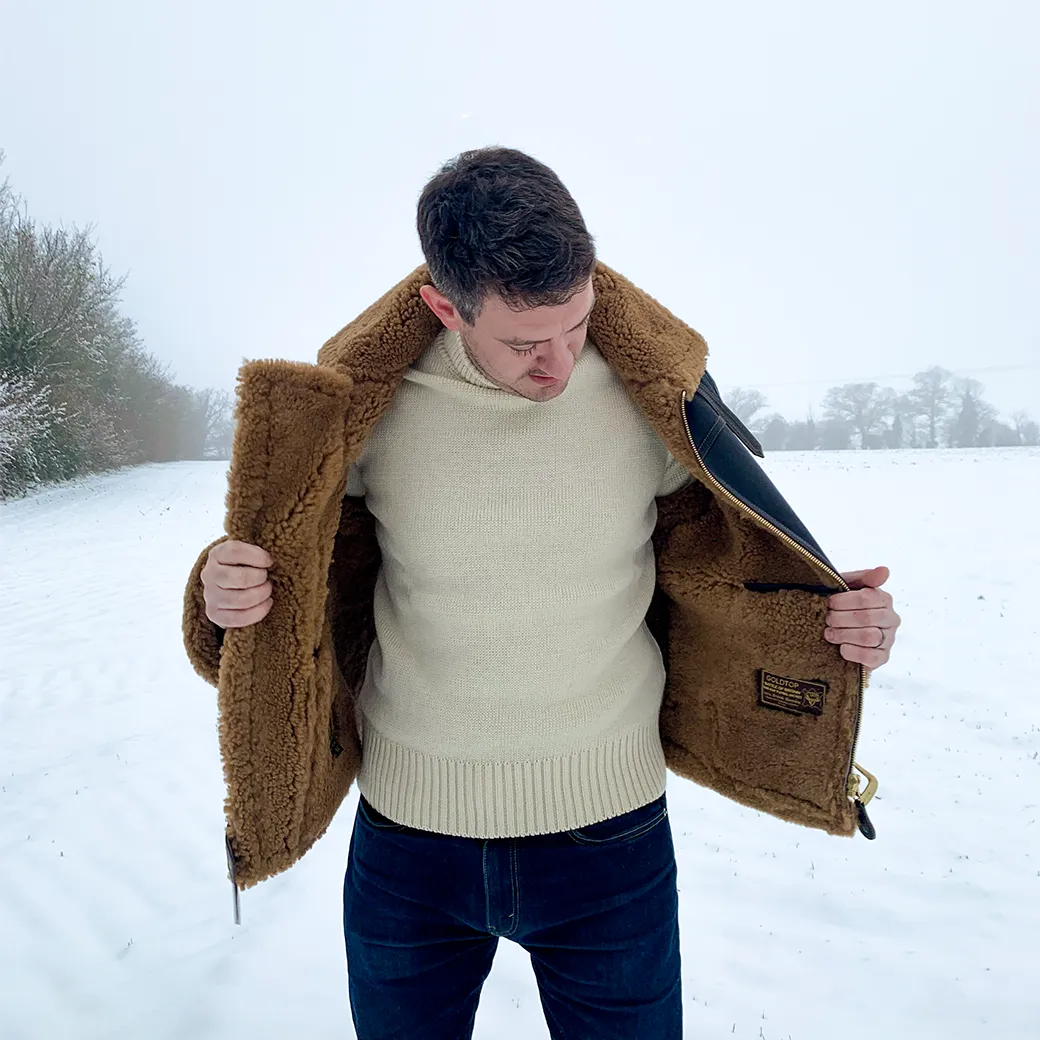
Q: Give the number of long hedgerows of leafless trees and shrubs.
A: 1